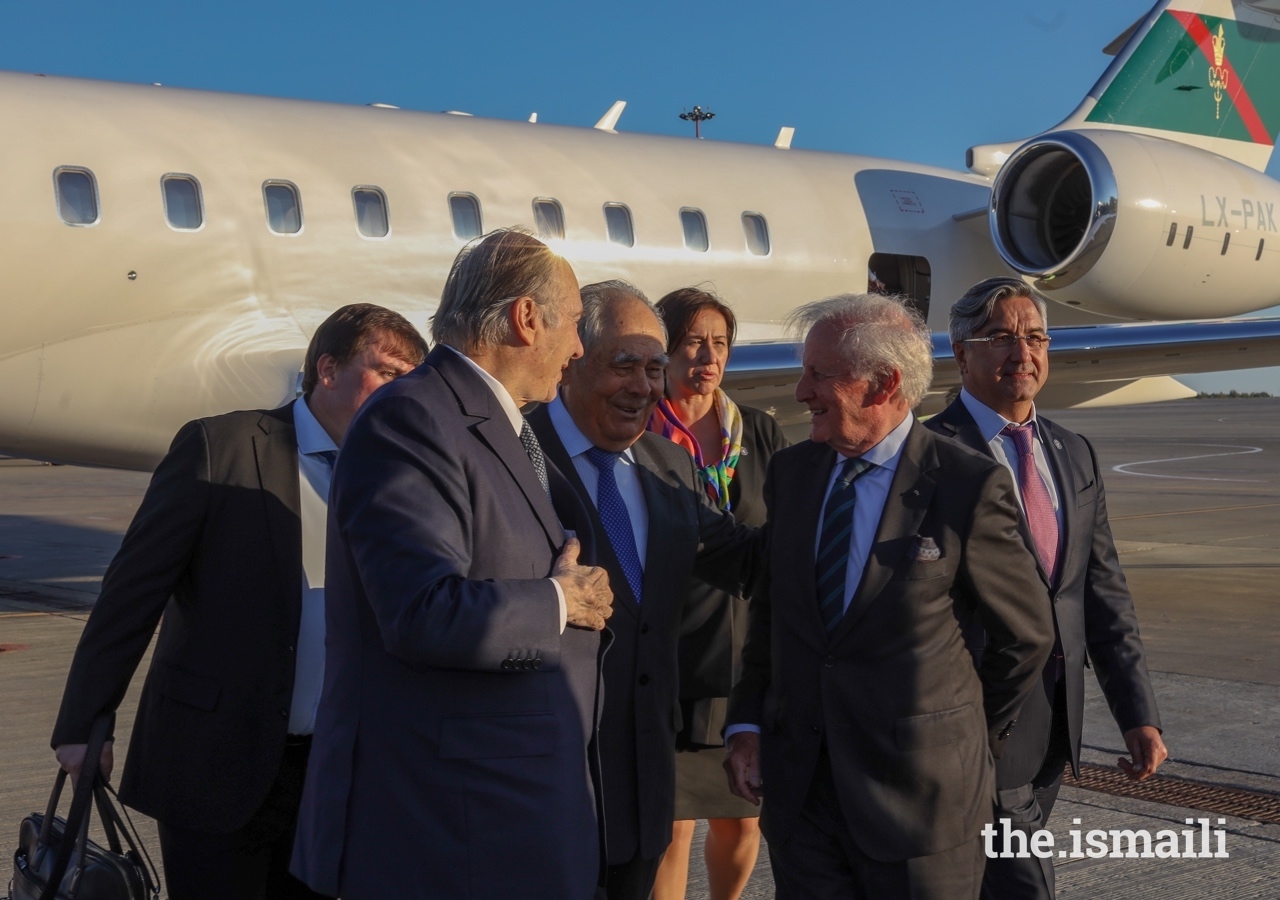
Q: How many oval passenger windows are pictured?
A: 9